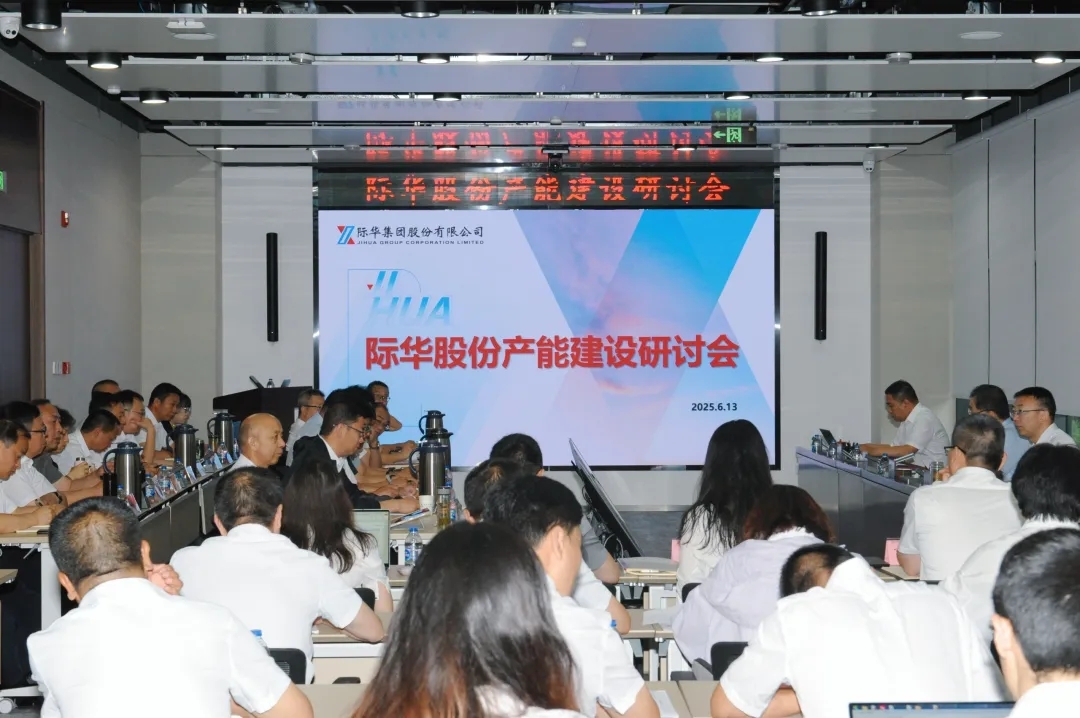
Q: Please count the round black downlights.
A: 15